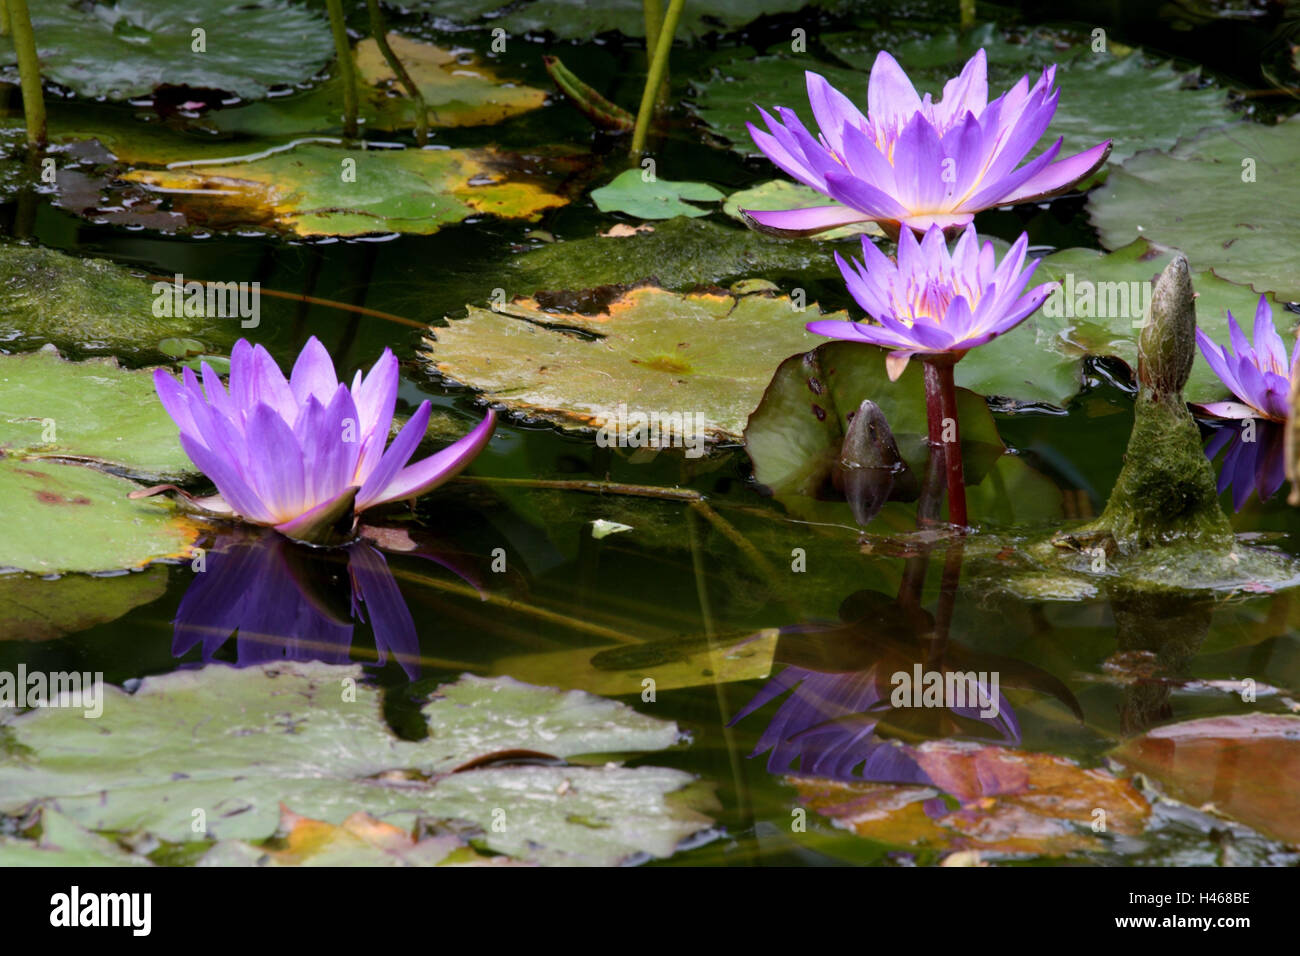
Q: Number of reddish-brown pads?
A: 2